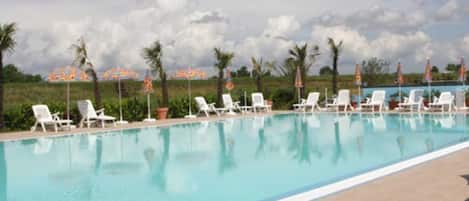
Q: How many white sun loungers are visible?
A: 10